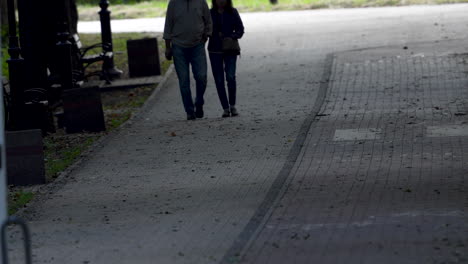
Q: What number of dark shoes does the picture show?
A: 4